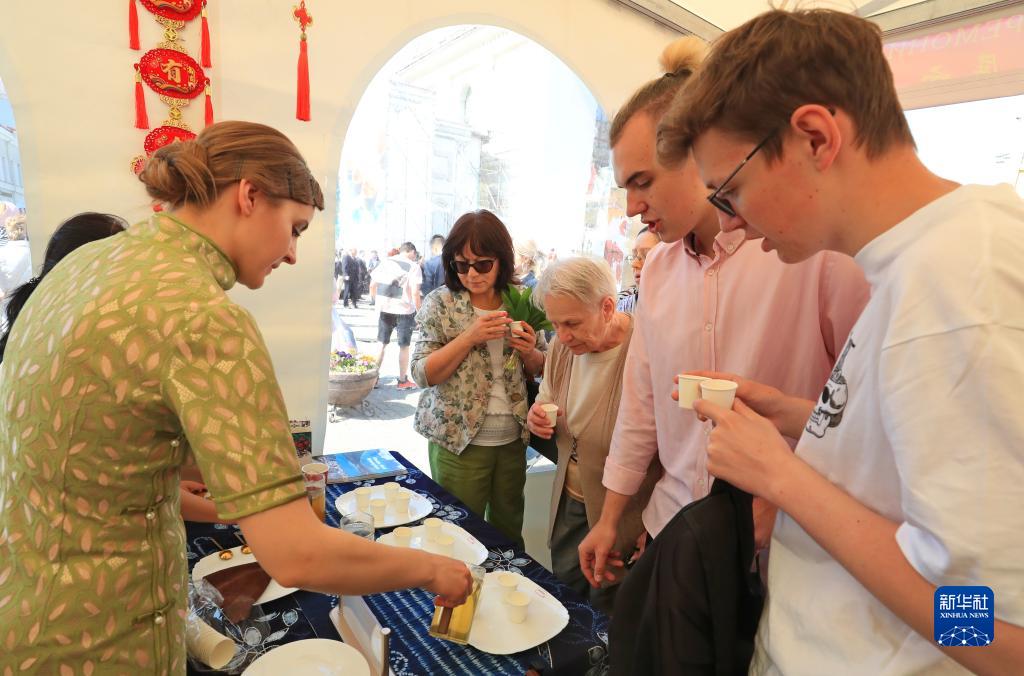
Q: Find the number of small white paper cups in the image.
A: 13